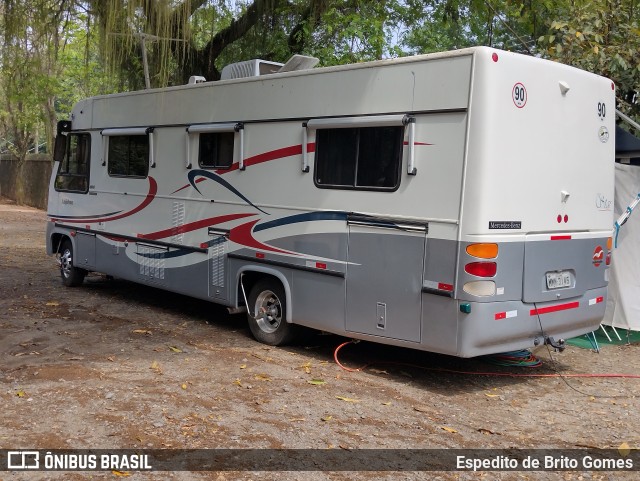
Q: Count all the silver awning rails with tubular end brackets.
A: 3